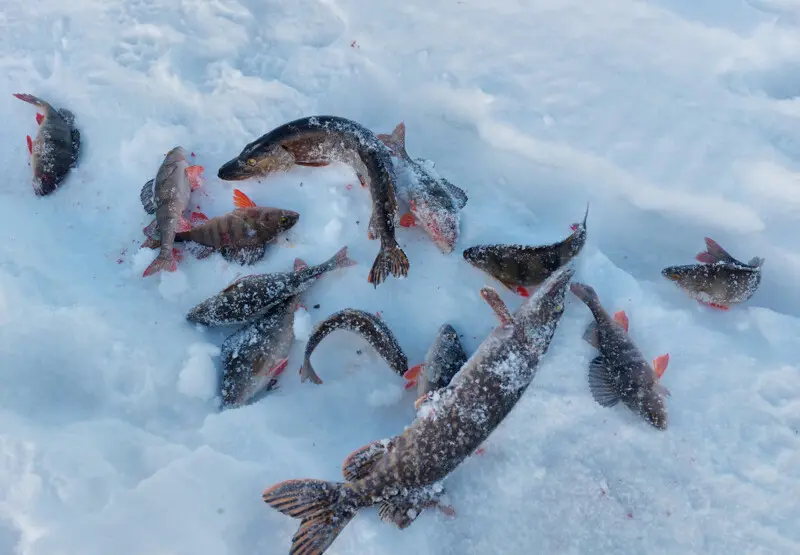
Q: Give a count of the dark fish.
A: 13